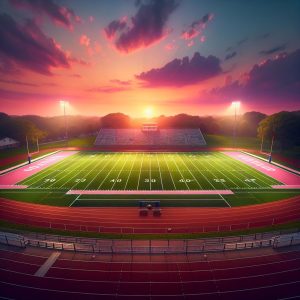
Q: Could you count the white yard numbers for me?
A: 7